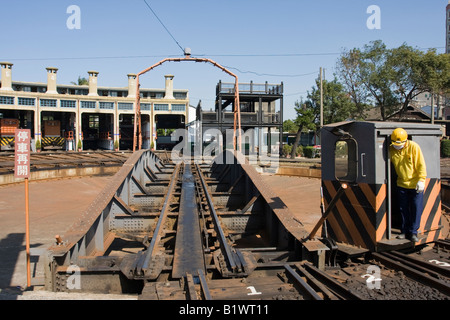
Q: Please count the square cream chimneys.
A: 5